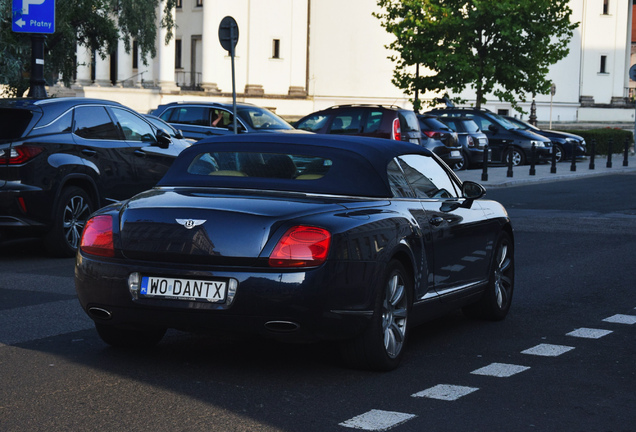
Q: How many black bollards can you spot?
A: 8